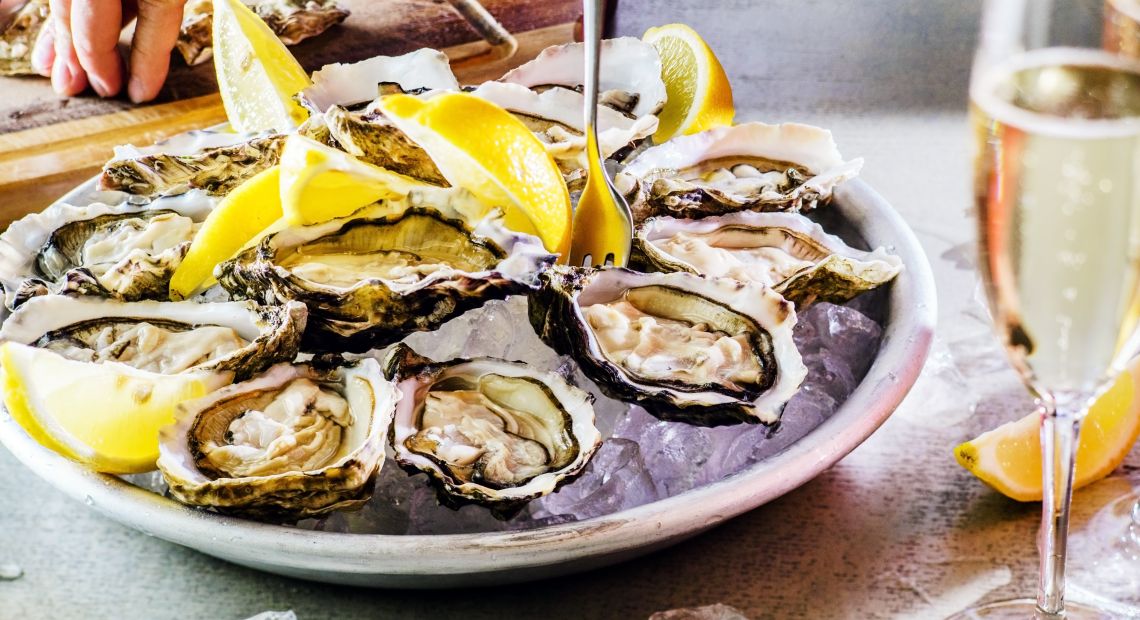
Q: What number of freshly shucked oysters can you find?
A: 12